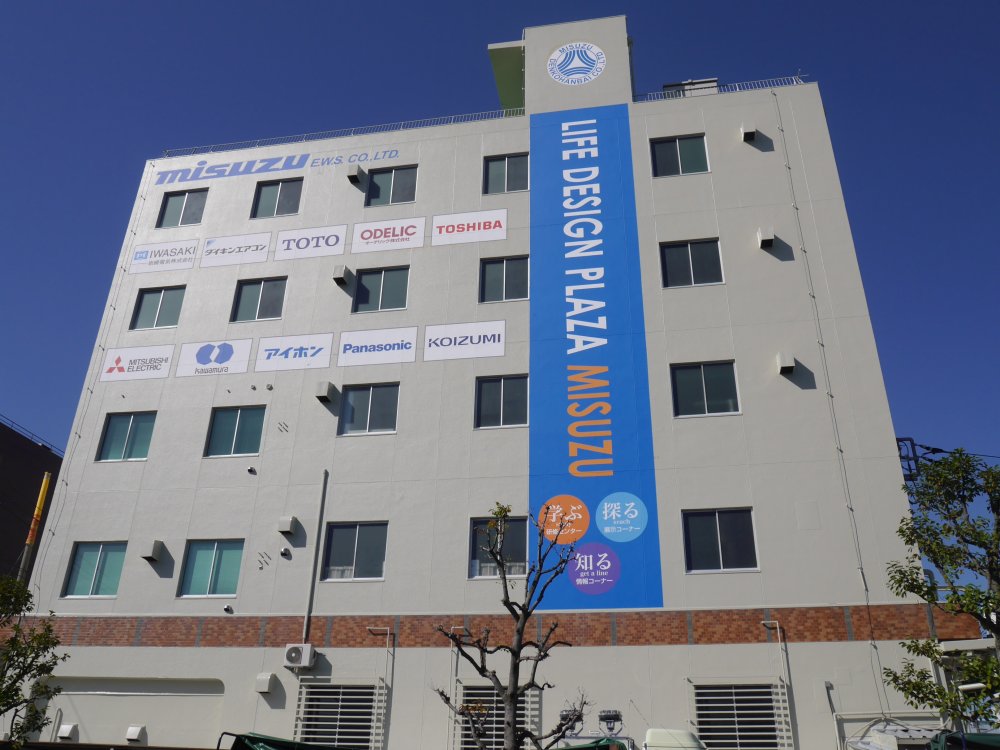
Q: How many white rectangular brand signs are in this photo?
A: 10